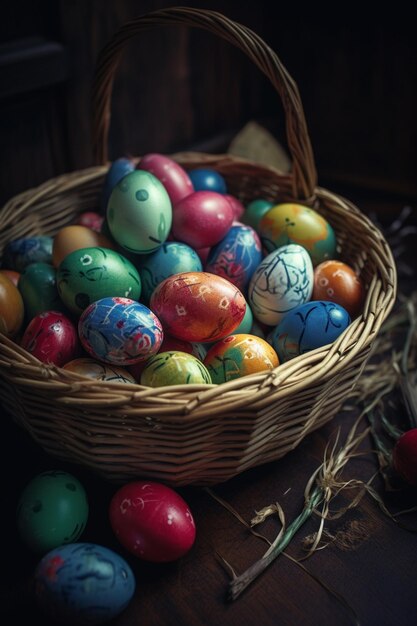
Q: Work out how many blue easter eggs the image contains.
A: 8